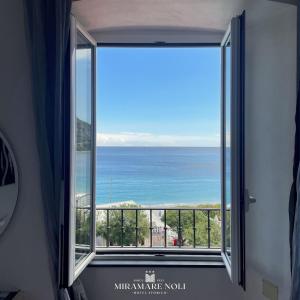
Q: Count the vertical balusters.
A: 8